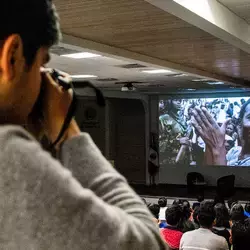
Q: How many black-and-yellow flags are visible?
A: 0